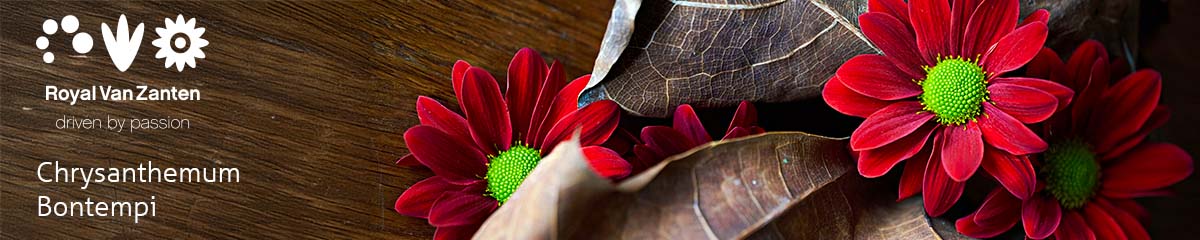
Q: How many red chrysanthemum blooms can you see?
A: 4